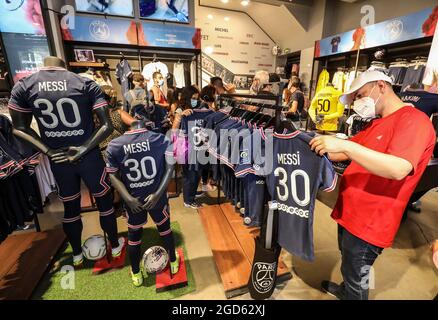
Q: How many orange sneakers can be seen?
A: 0